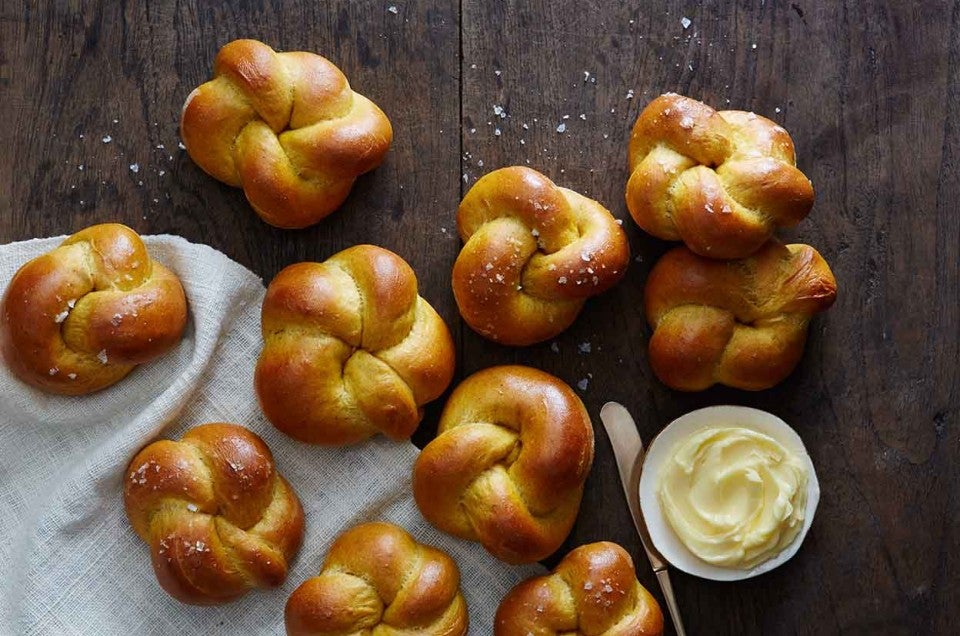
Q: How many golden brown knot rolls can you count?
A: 10